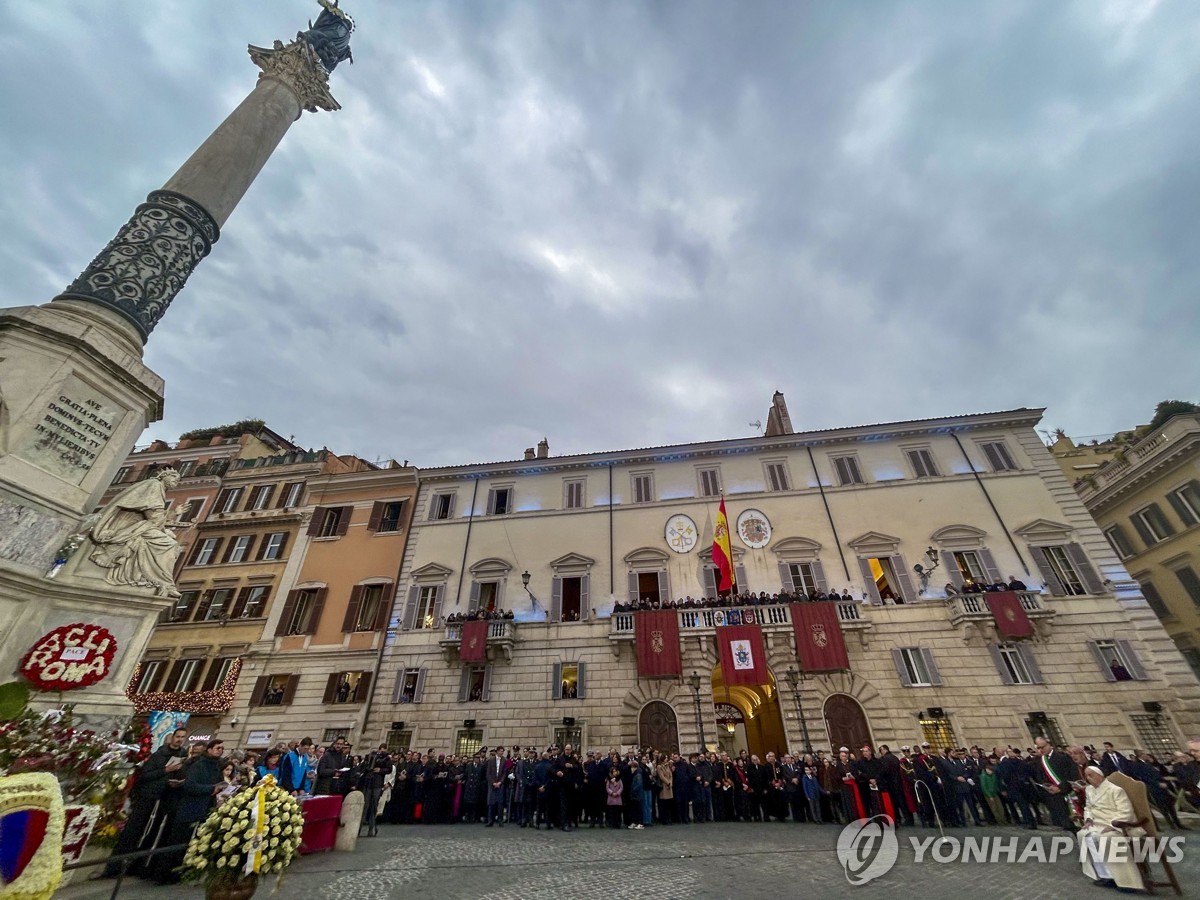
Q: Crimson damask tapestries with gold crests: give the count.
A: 4